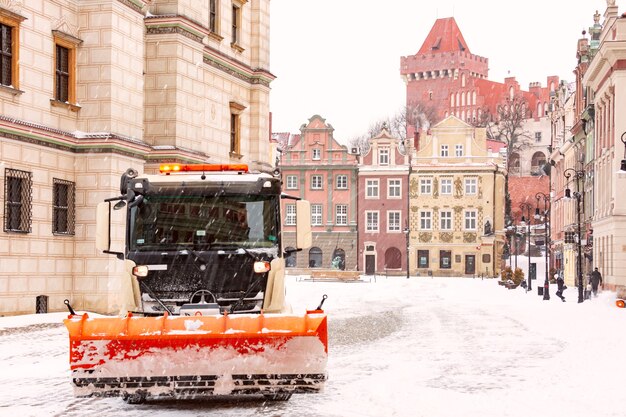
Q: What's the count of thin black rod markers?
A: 2